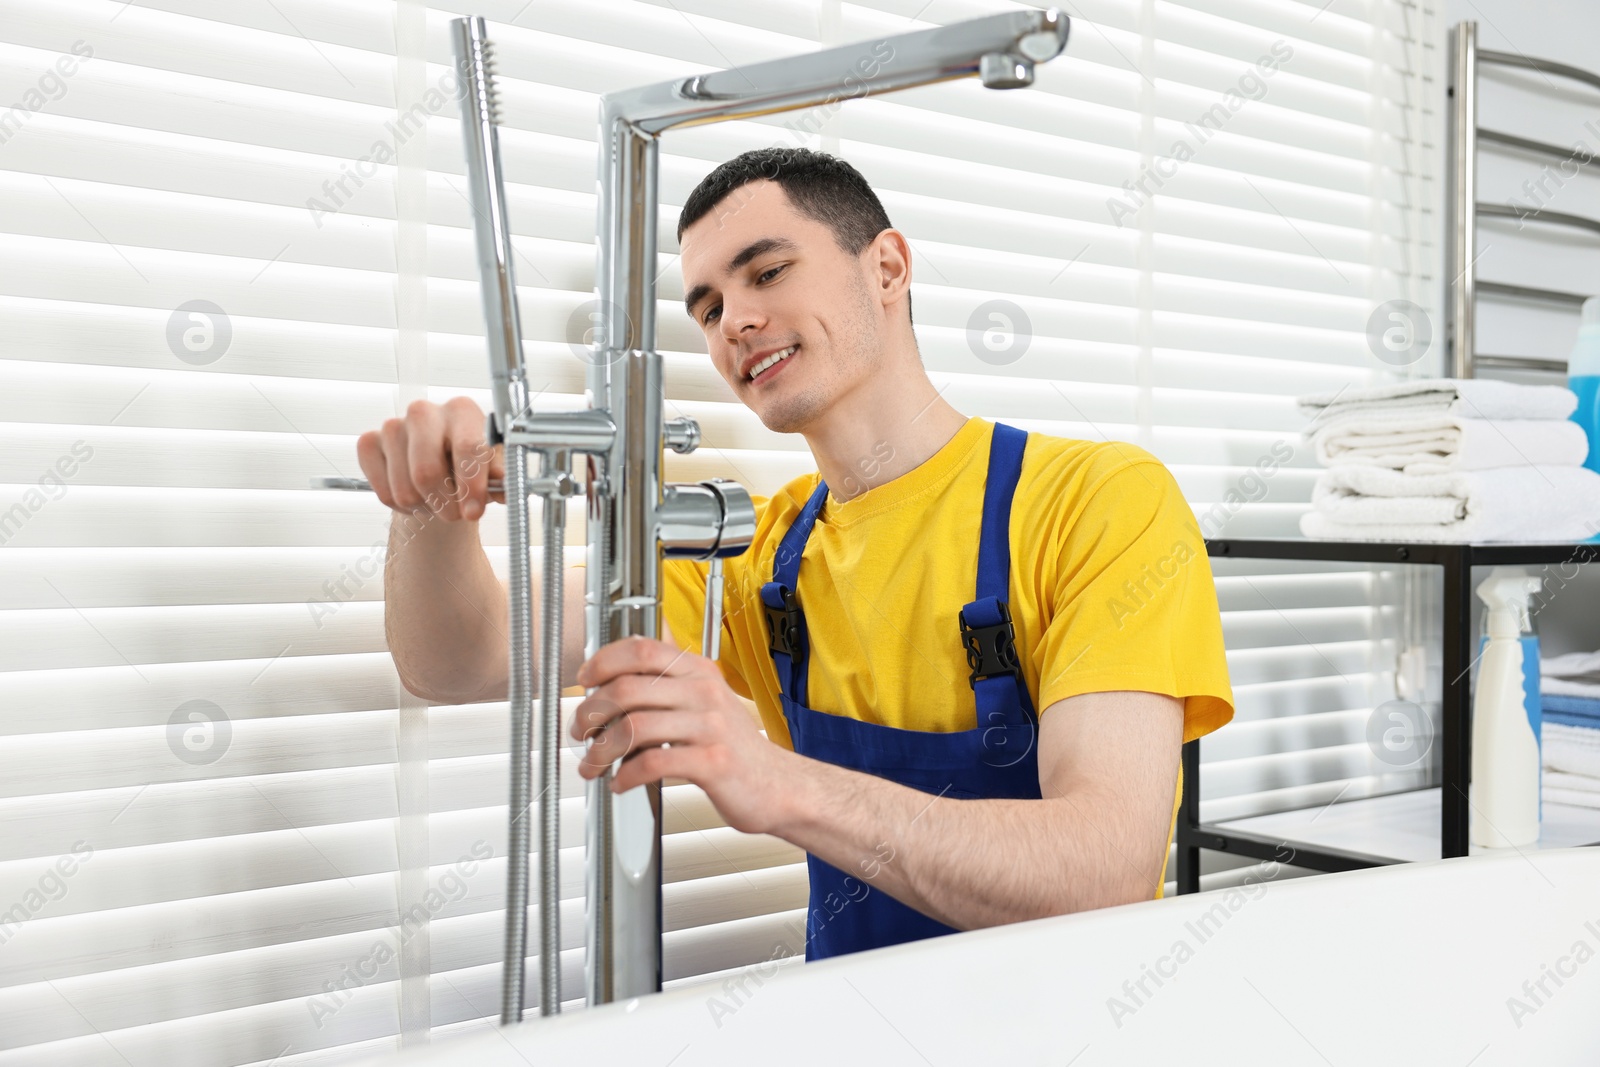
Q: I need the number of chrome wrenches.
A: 1